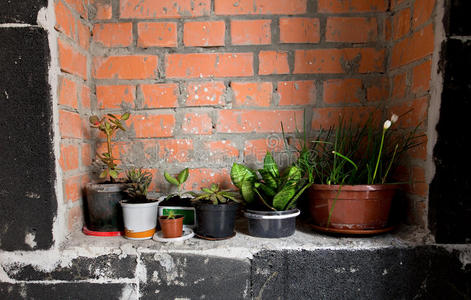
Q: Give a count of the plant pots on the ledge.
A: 7